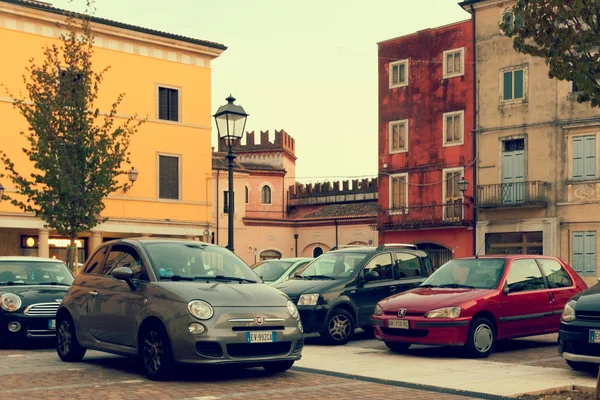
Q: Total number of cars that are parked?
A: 6